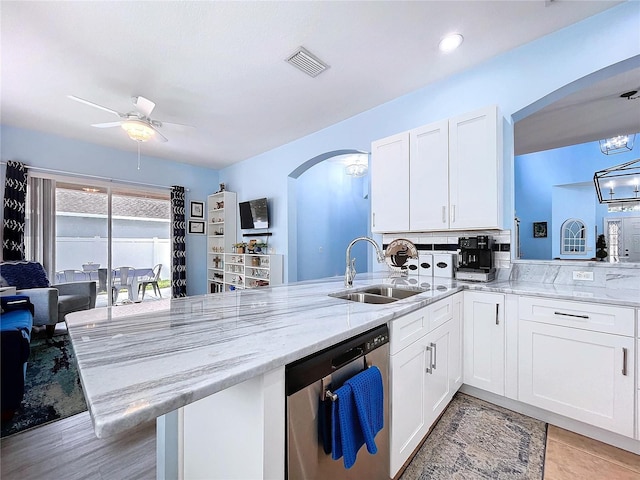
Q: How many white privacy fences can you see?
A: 1